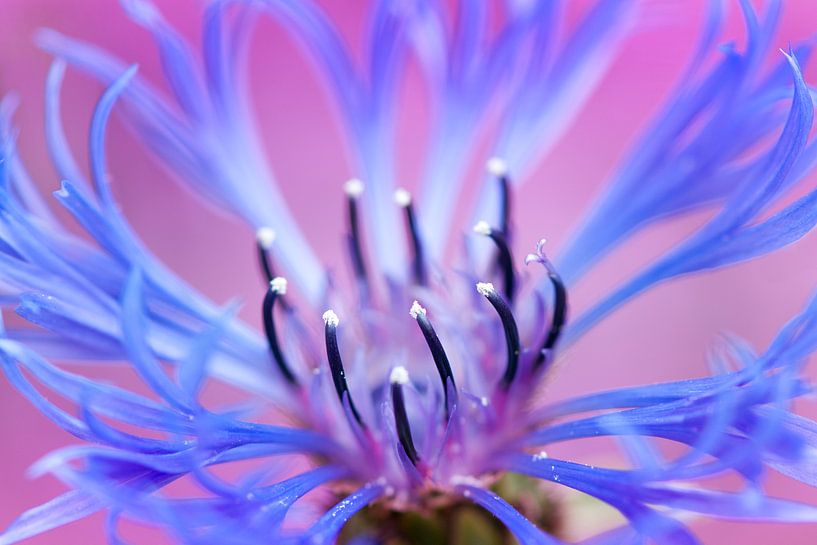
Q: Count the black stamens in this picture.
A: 11